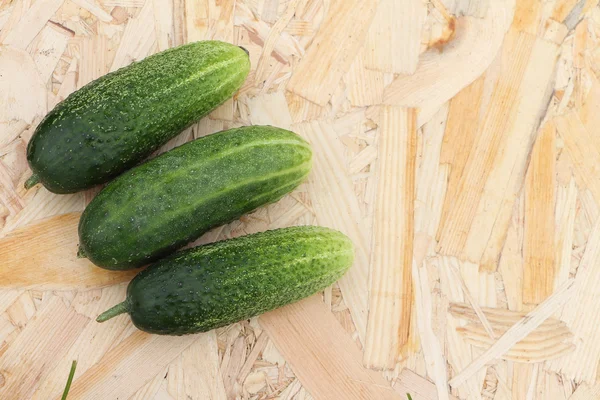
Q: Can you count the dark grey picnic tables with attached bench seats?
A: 0